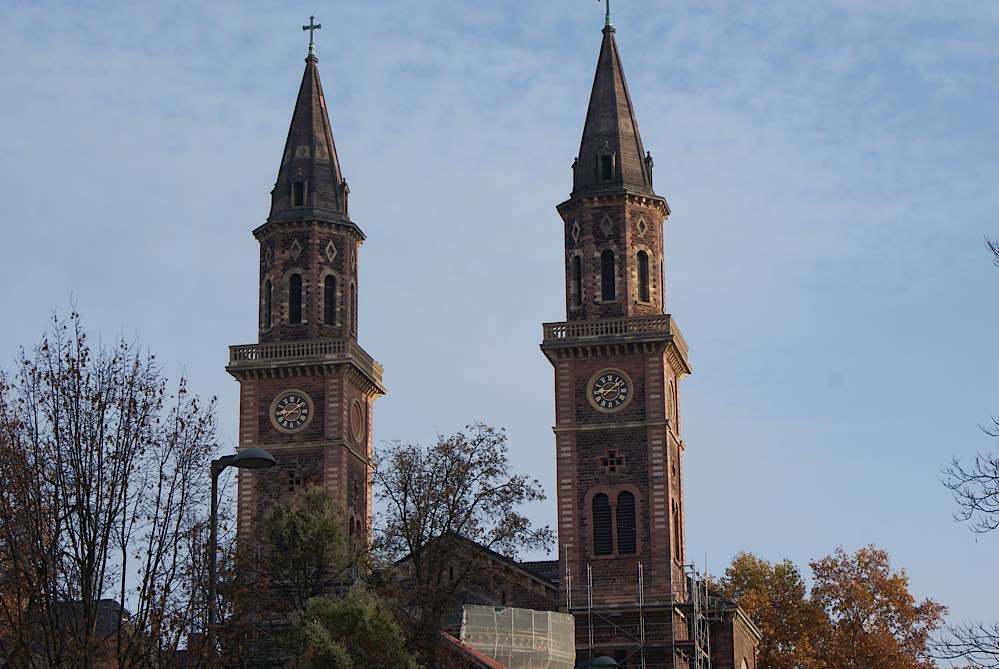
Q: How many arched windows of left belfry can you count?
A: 4